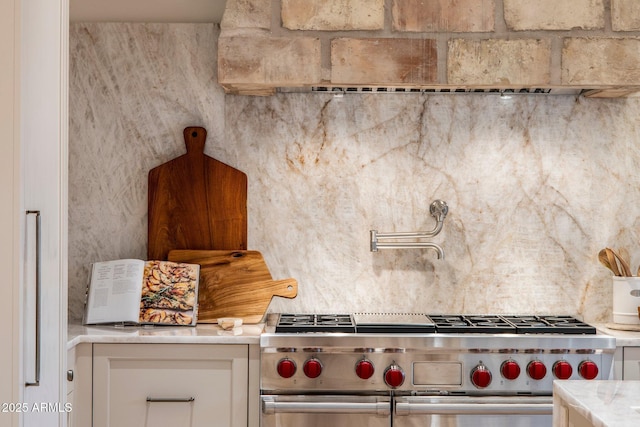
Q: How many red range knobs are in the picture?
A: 9